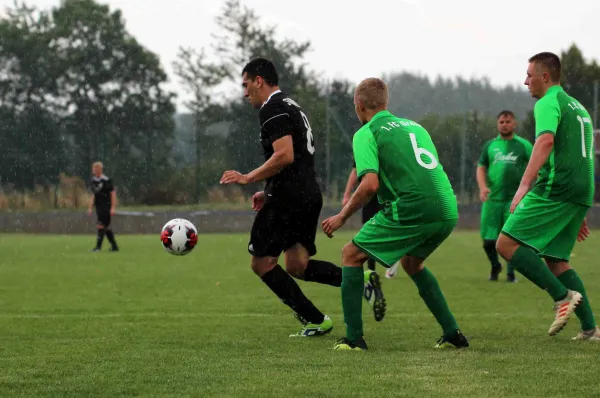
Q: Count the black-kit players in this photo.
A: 3